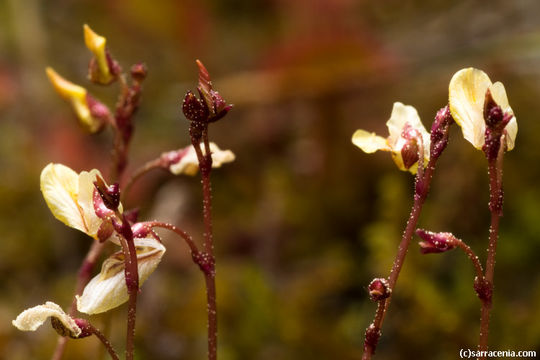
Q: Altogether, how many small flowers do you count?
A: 8